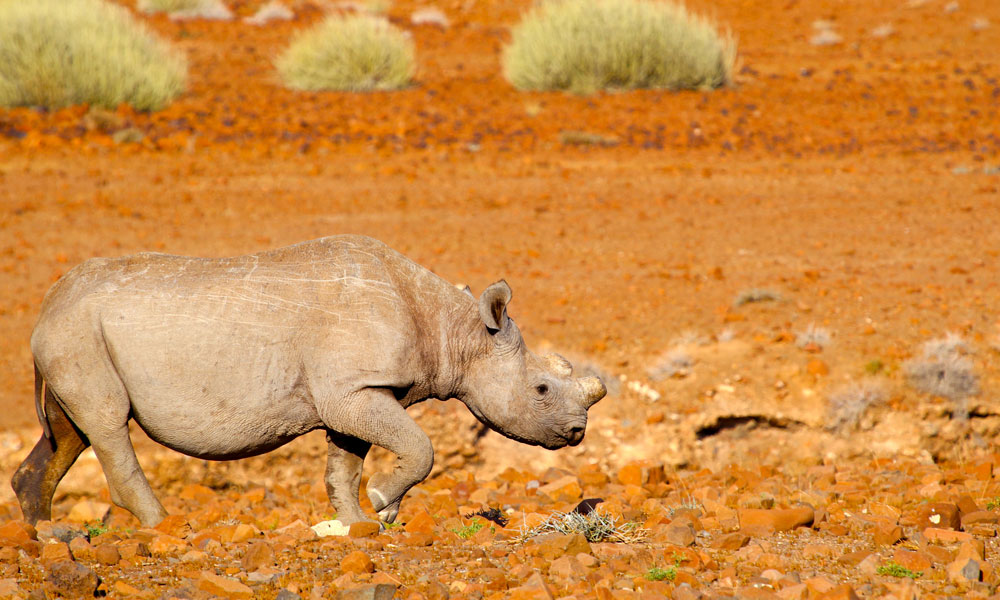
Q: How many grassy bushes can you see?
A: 3